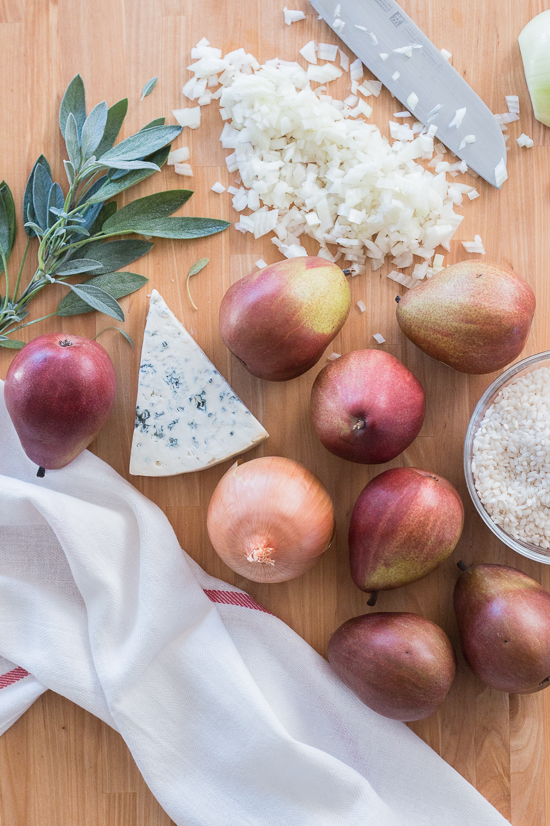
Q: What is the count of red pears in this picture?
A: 7